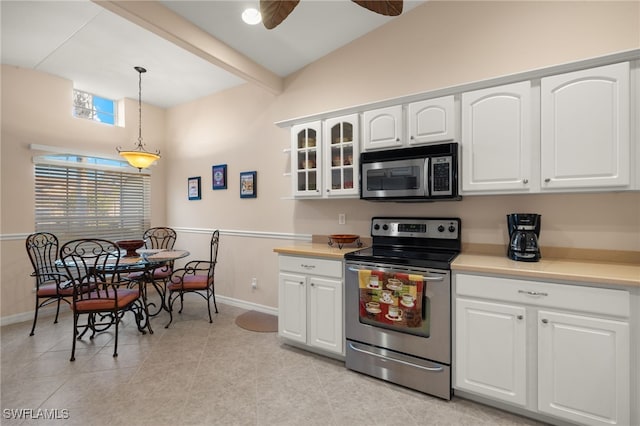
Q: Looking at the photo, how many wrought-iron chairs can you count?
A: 4